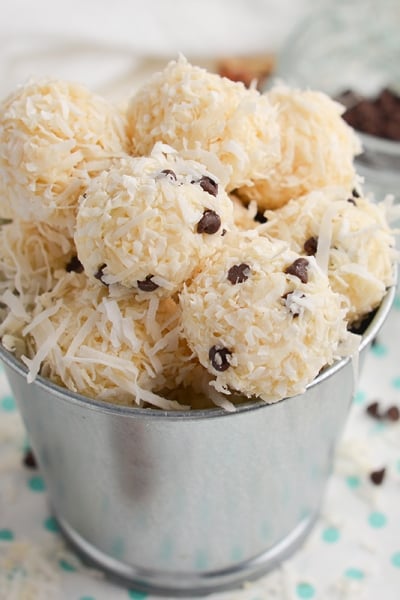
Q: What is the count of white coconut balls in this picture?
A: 8